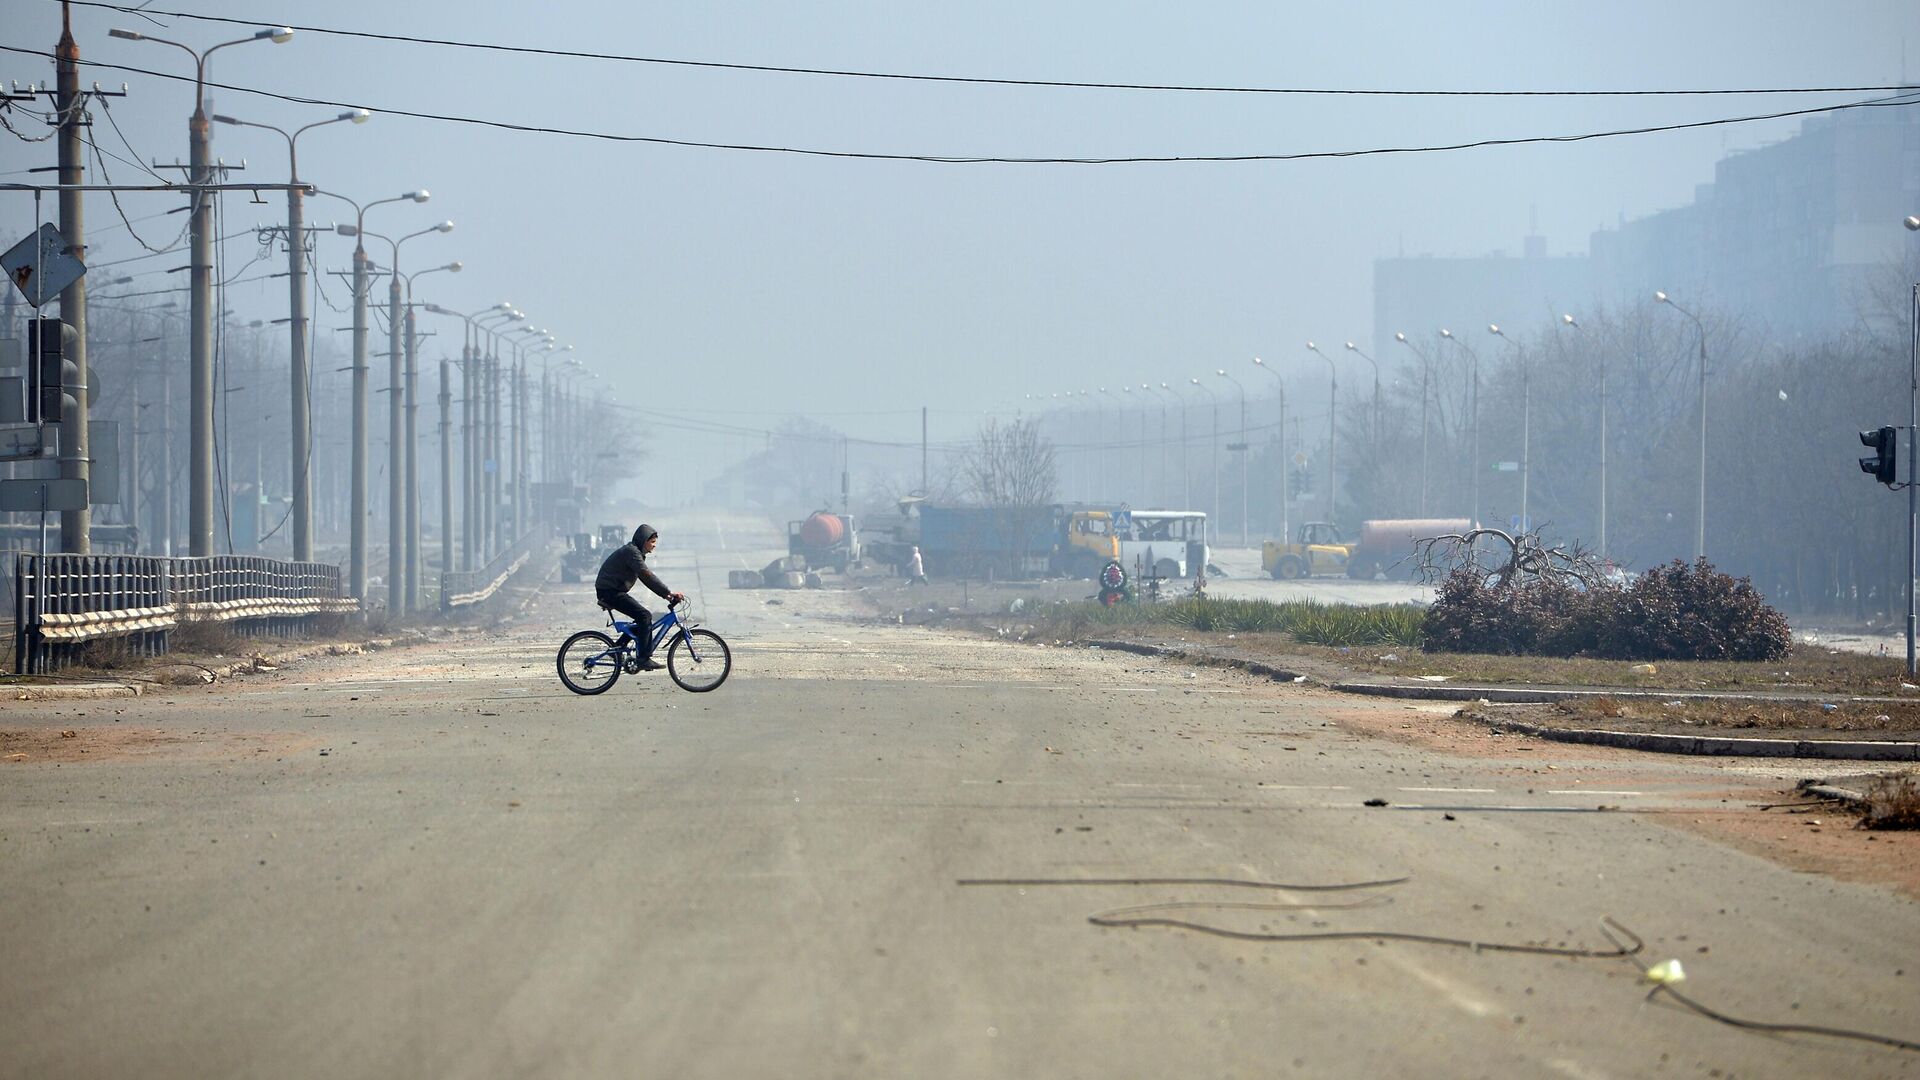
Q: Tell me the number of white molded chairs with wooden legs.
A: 0